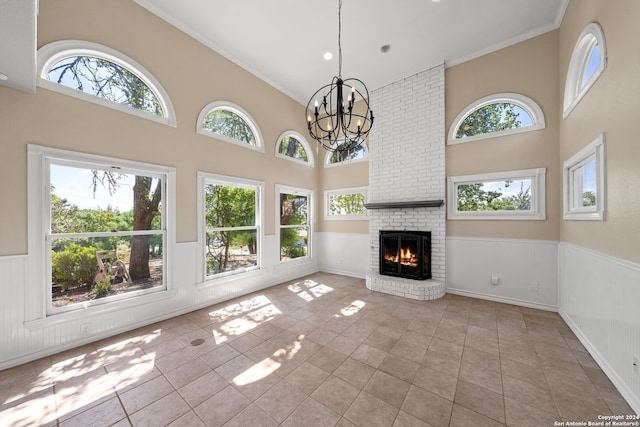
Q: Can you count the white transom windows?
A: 6